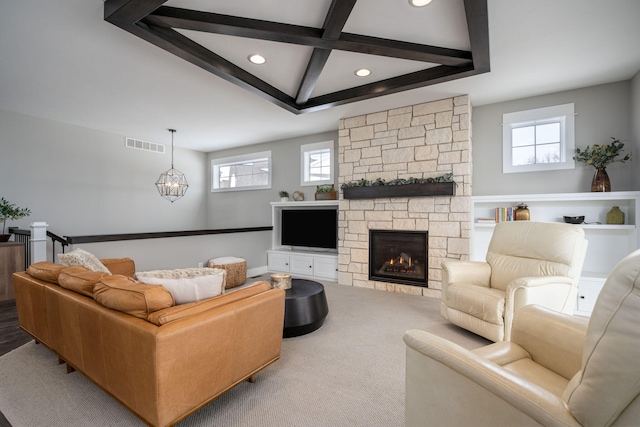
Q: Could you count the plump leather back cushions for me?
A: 3